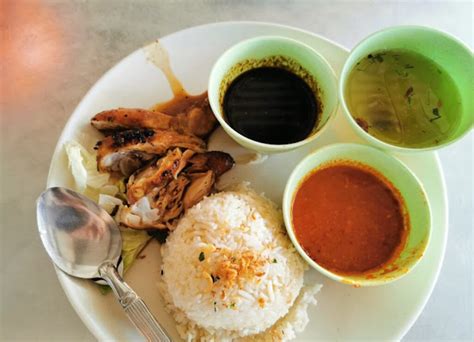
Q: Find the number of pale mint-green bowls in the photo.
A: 3